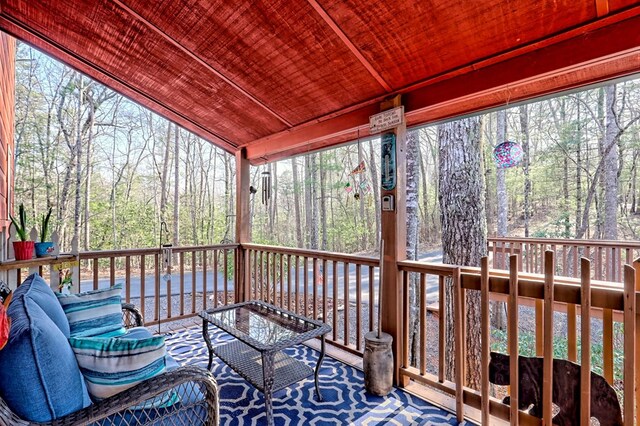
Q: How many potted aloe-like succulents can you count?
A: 2